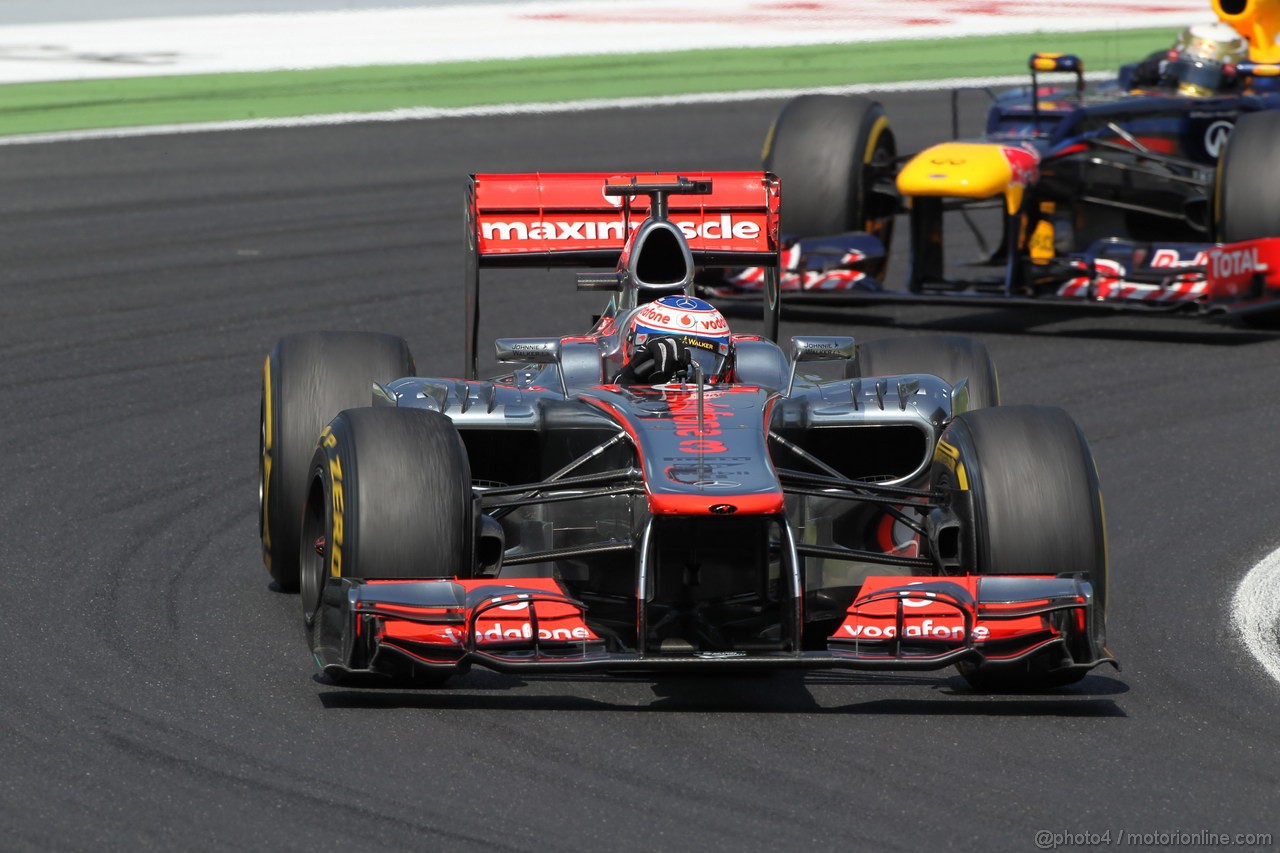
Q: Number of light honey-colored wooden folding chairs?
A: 0